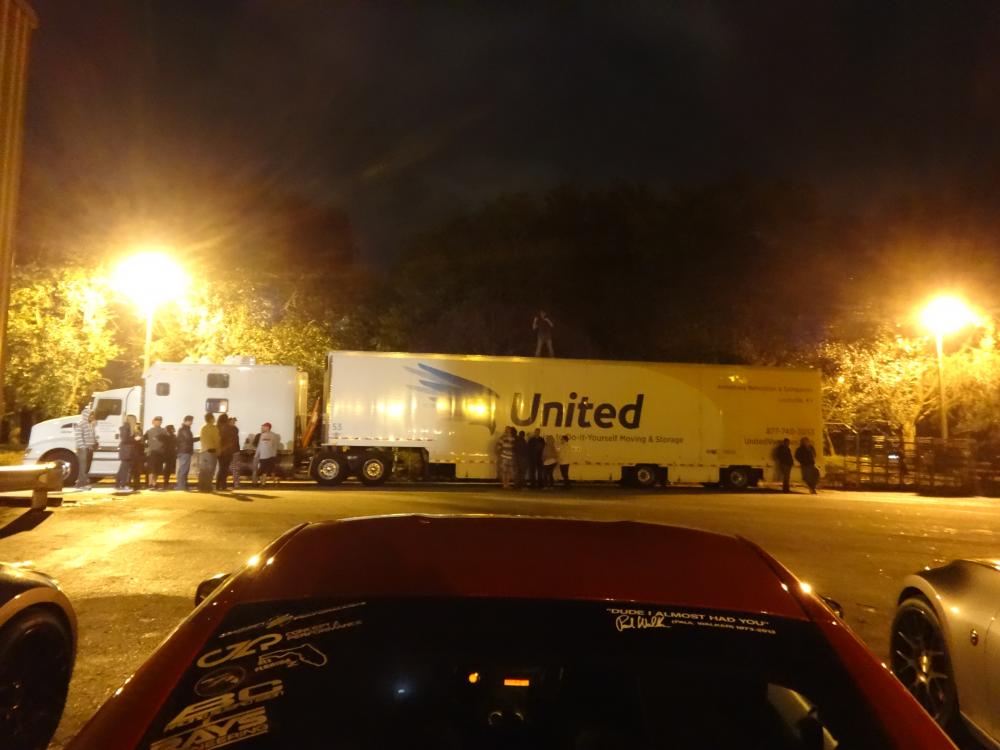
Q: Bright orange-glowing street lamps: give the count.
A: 2